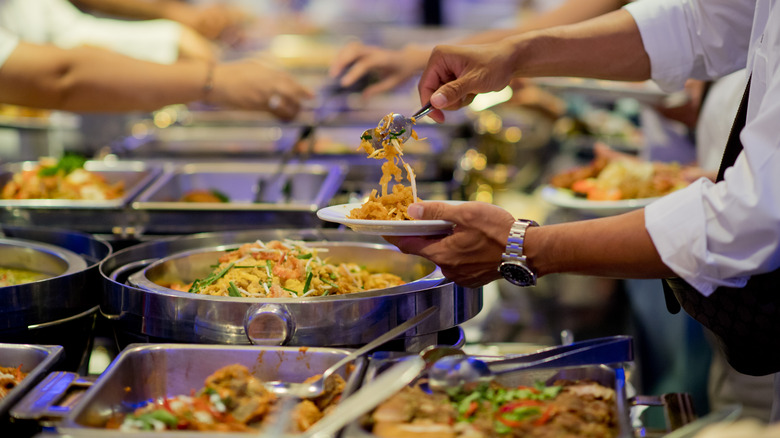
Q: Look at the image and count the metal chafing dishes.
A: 7